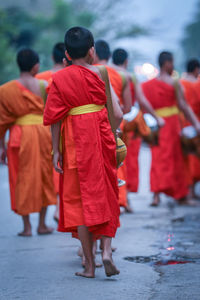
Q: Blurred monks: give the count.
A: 6